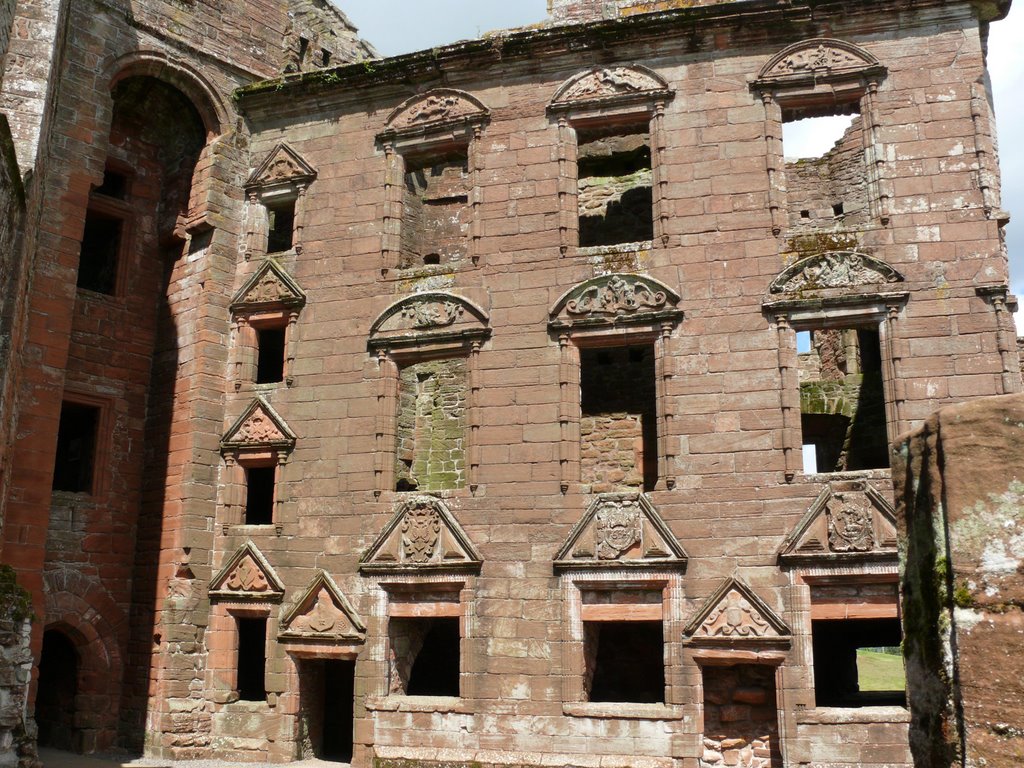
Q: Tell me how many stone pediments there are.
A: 15